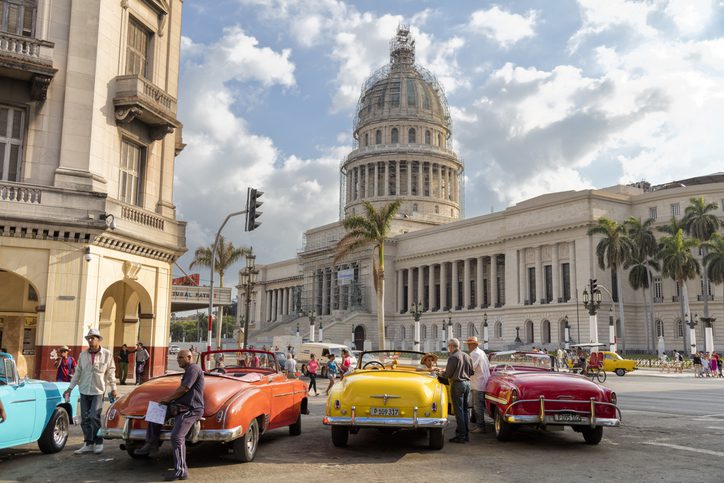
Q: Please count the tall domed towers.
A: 1